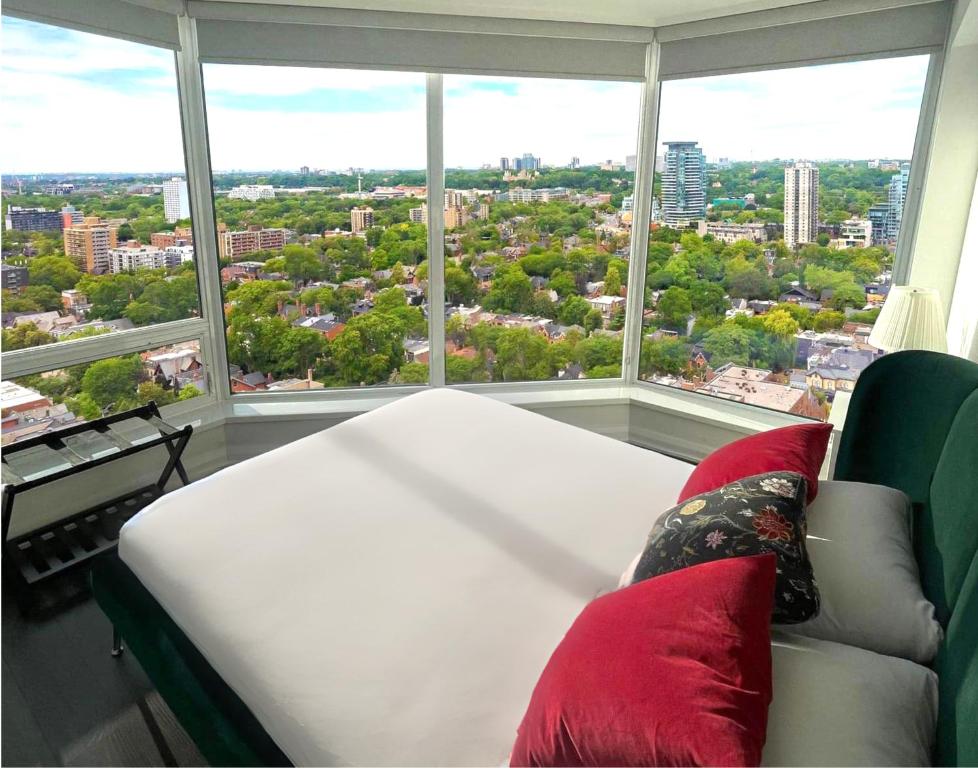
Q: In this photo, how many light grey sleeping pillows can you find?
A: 2